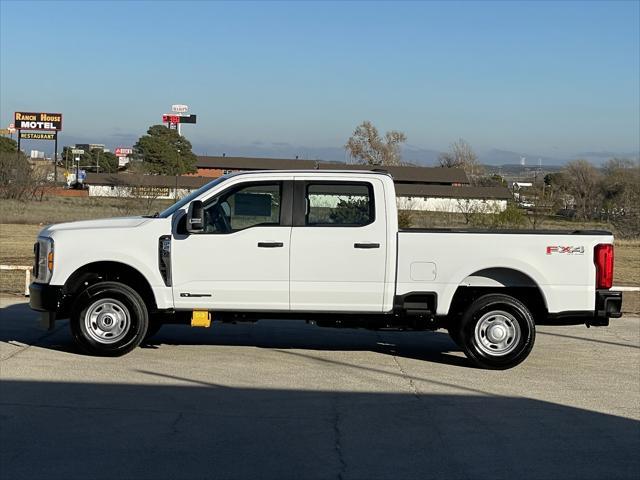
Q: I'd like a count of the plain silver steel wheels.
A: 2